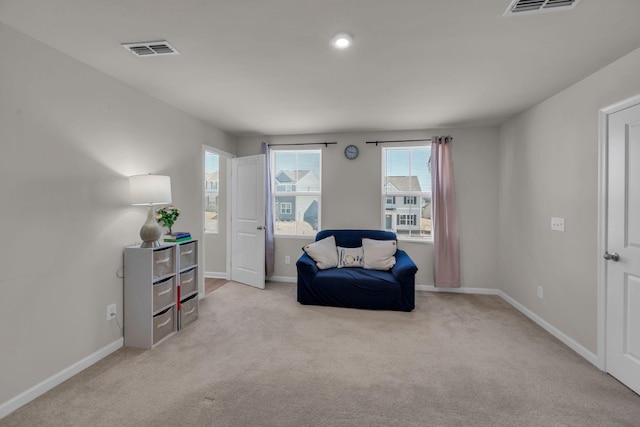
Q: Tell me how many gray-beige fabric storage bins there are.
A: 6